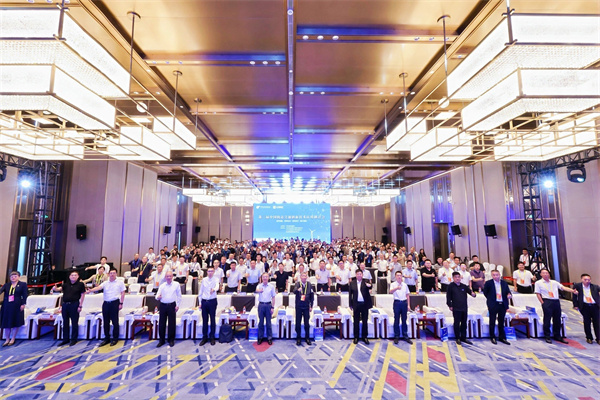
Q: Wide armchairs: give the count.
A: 12